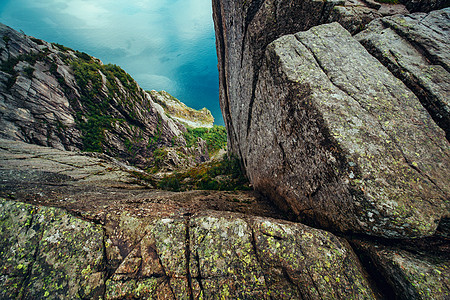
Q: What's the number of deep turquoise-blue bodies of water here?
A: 1